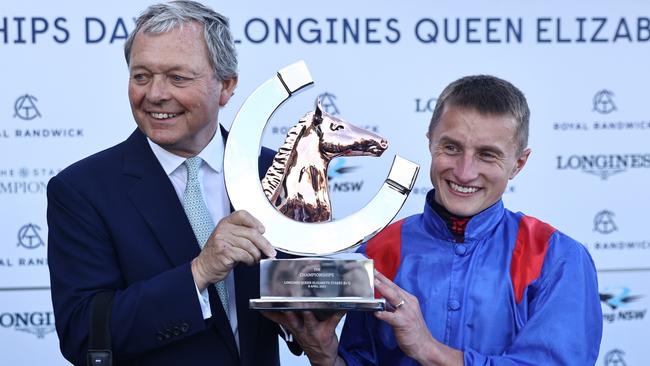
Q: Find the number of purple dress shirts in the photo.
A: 0